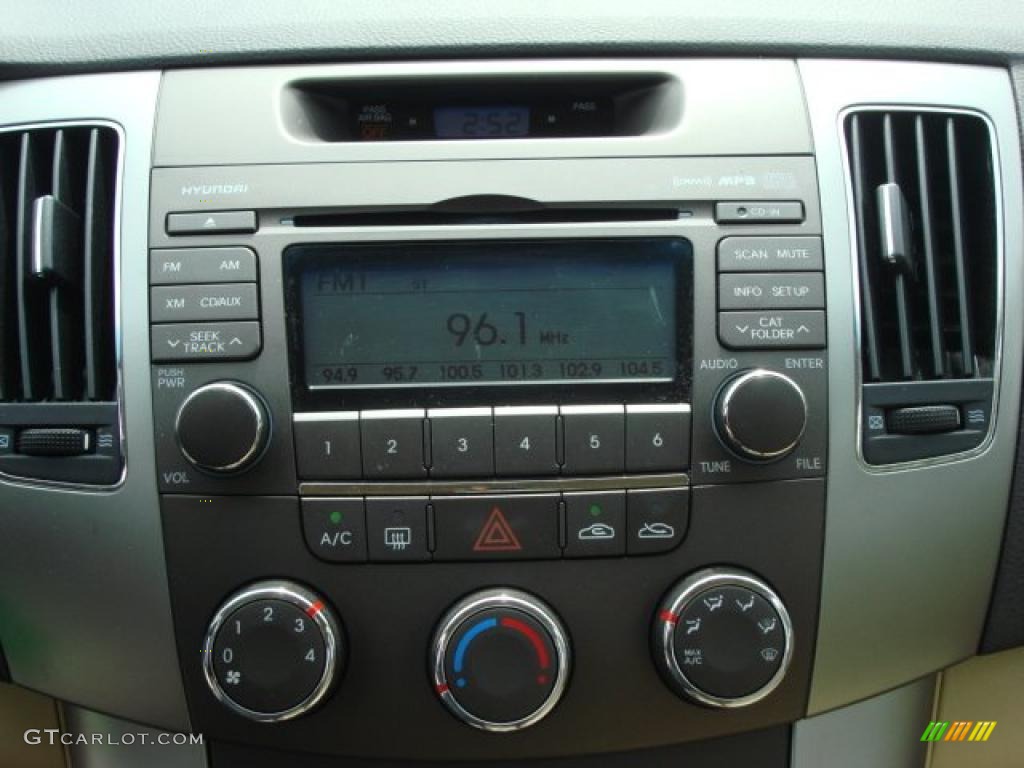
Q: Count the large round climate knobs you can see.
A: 3